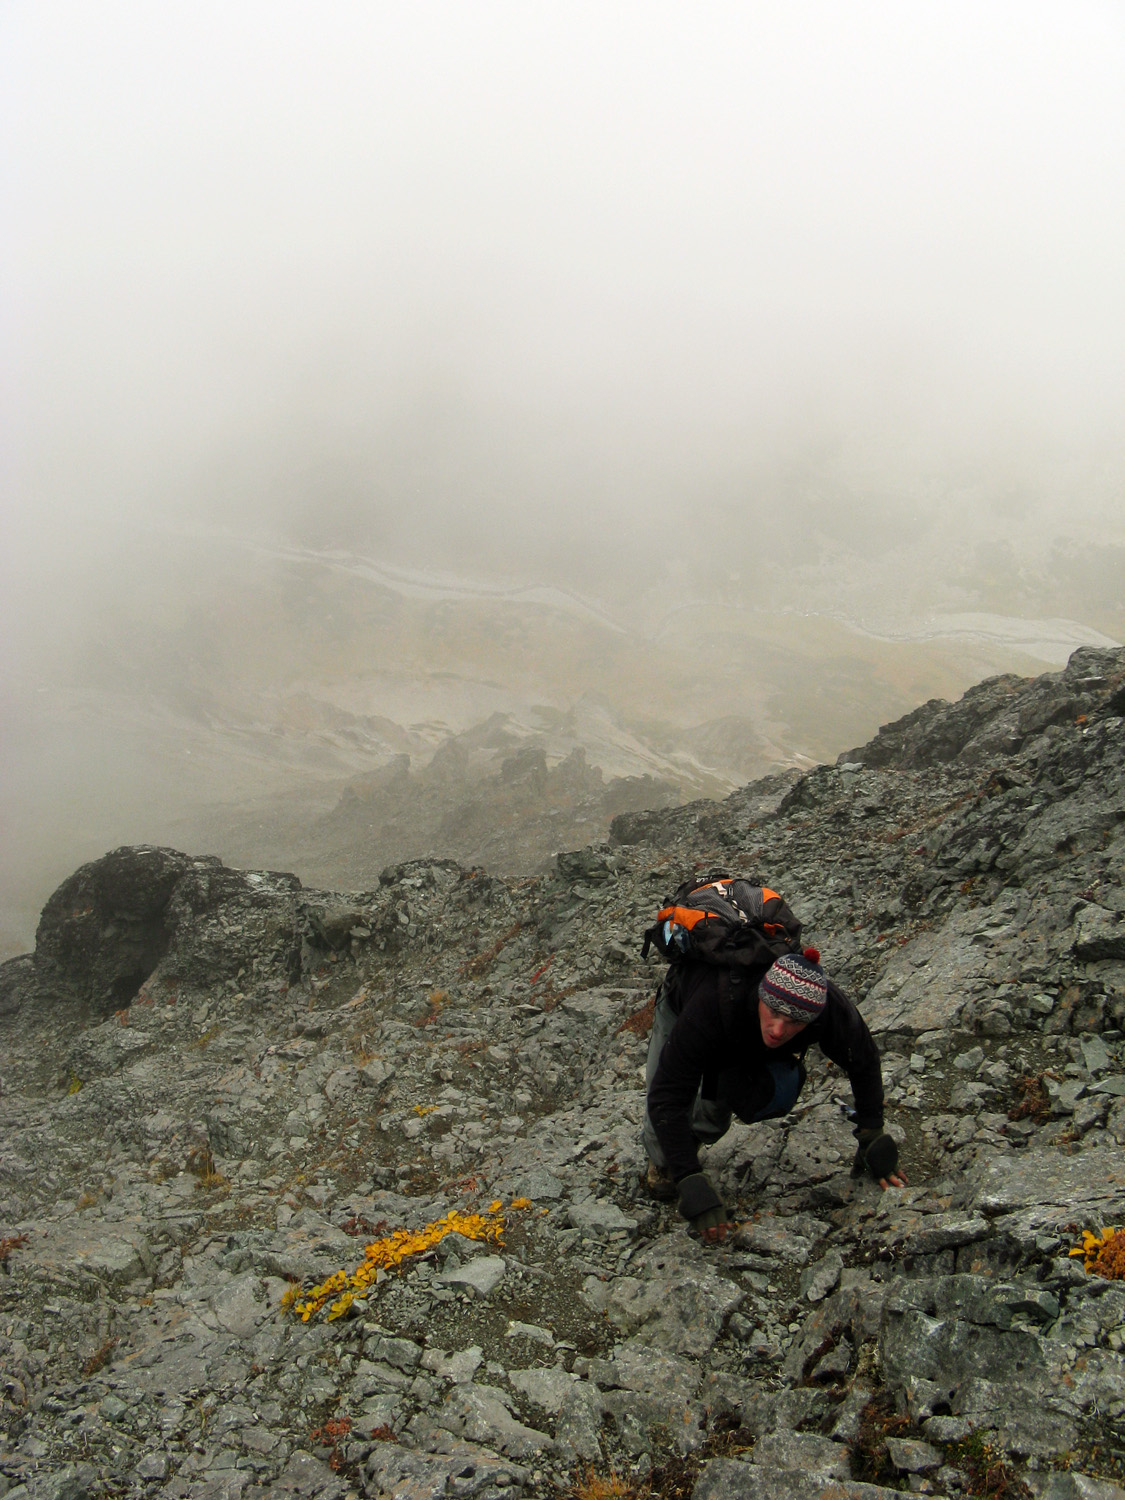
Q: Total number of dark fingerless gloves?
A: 2